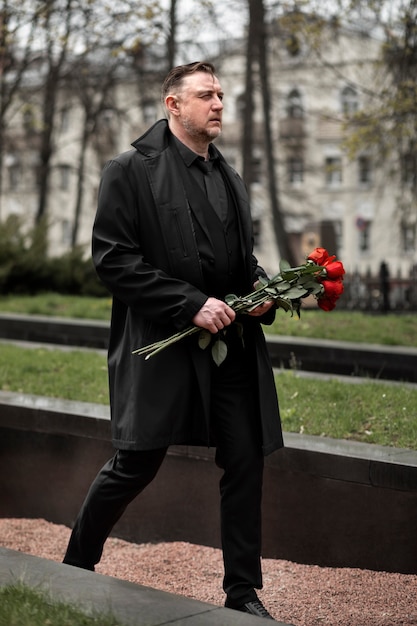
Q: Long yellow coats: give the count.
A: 0